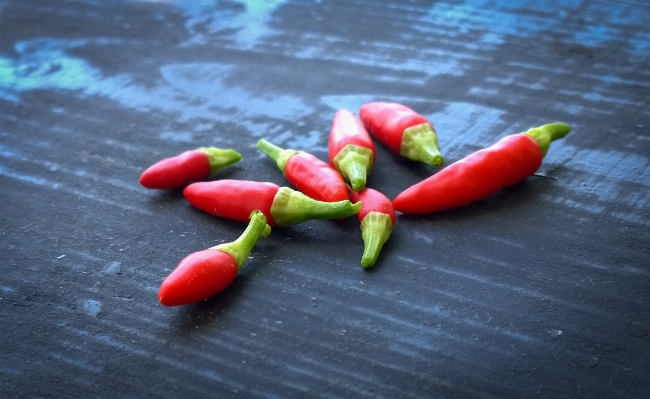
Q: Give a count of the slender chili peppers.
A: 8